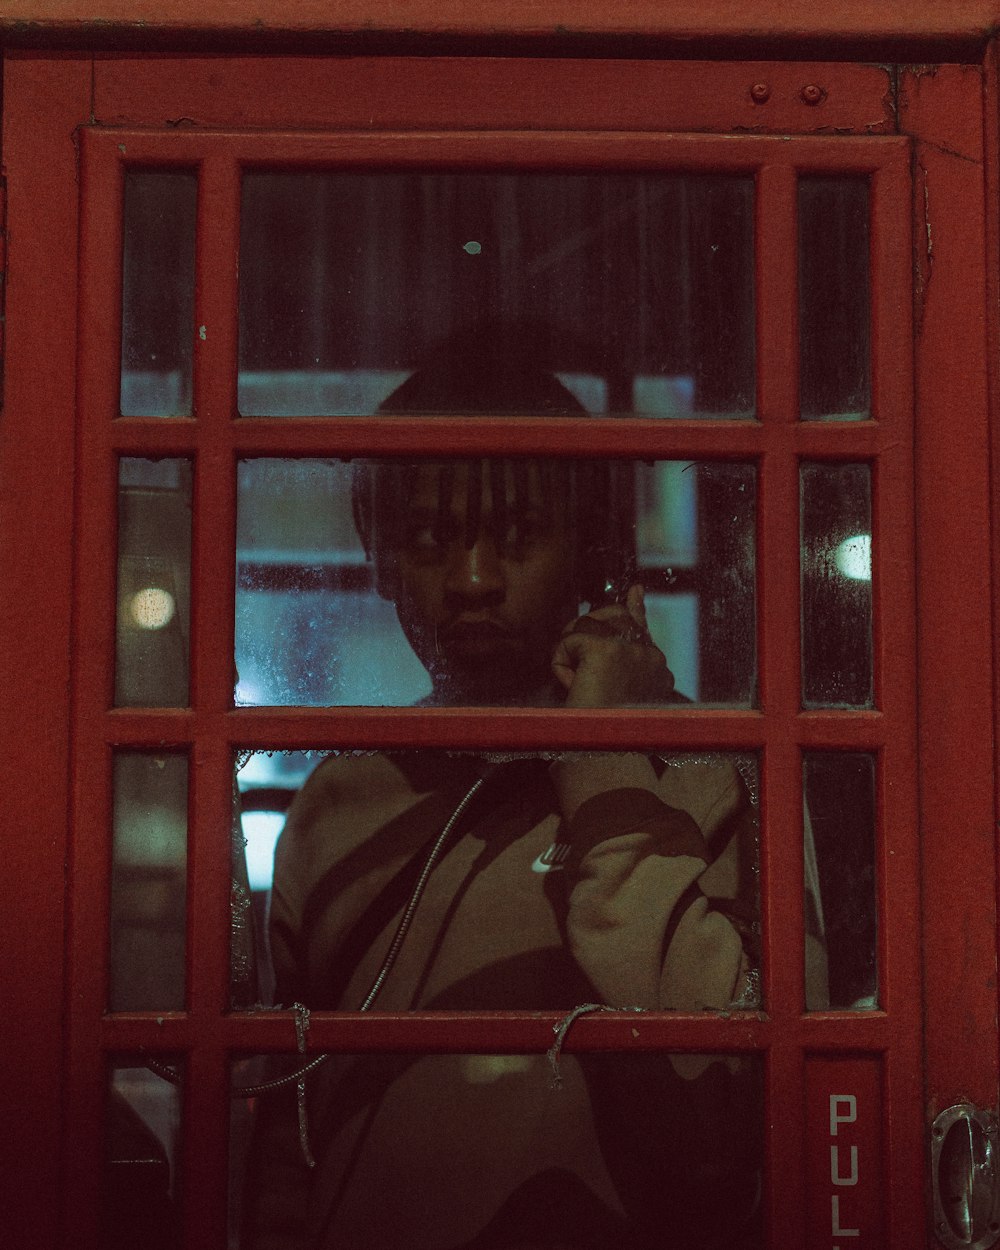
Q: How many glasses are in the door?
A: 11